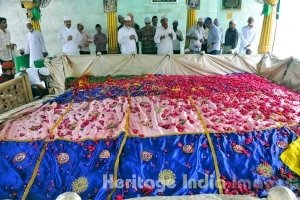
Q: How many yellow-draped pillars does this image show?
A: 4